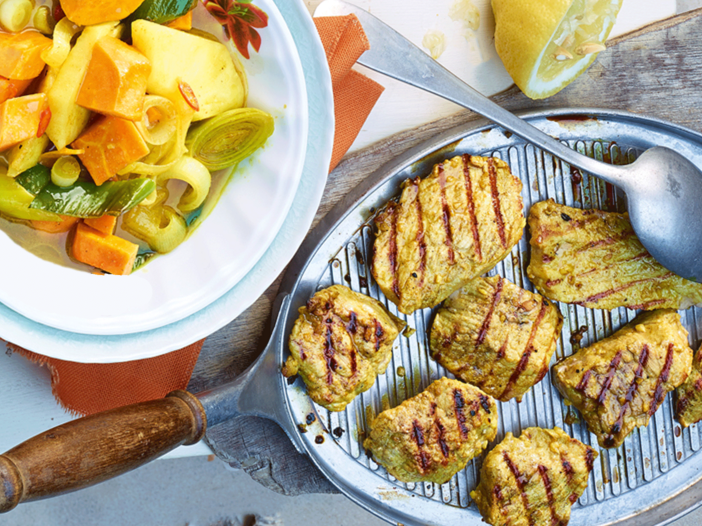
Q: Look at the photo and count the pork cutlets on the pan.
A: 8